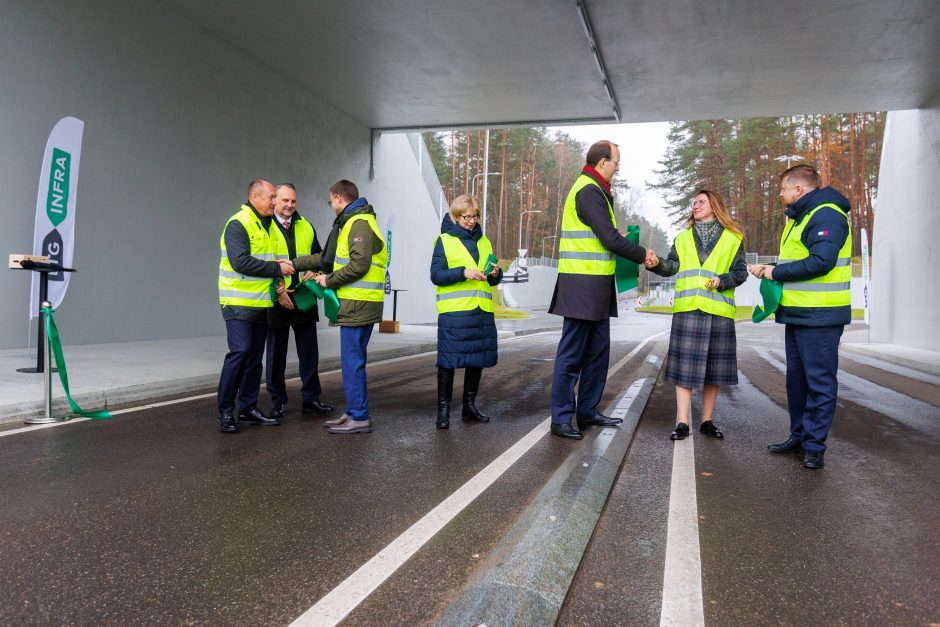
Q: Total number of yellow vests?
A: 7